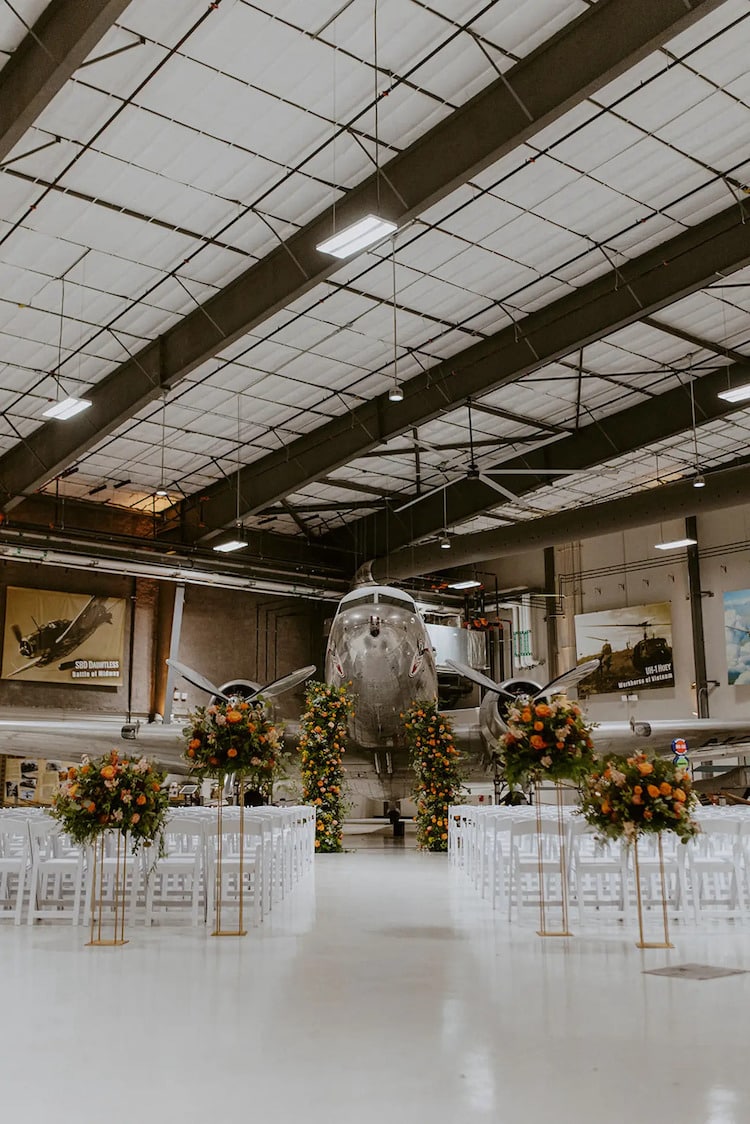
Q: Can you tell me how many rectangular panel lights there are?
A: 6